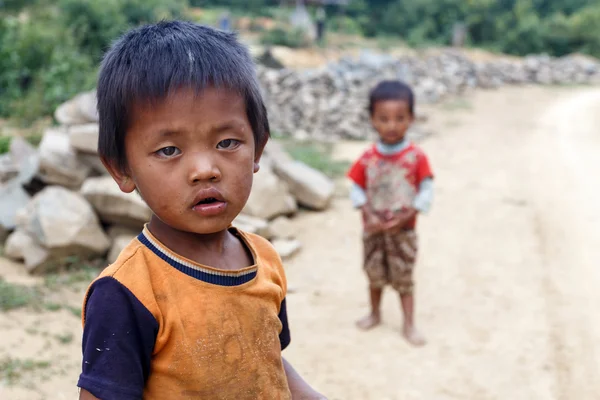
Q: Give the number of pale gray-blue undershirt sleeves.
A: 2